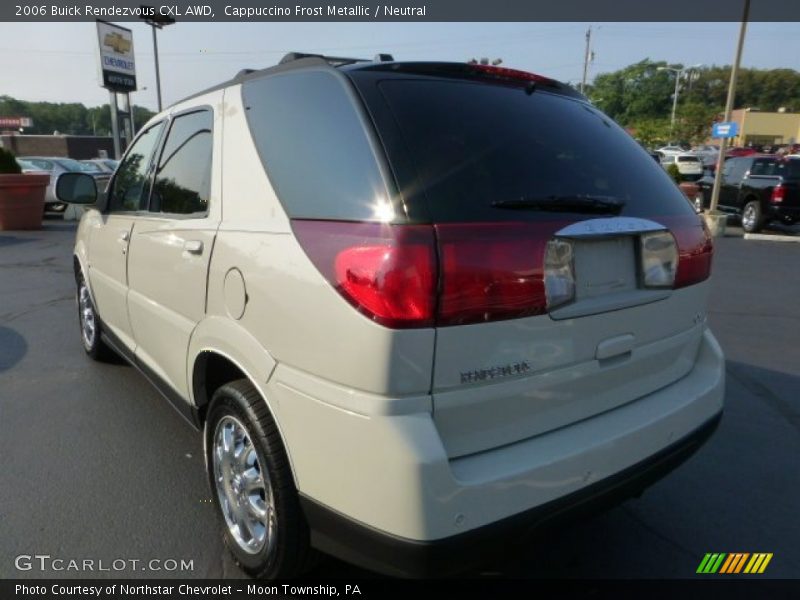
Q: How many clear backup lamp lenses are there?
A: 2